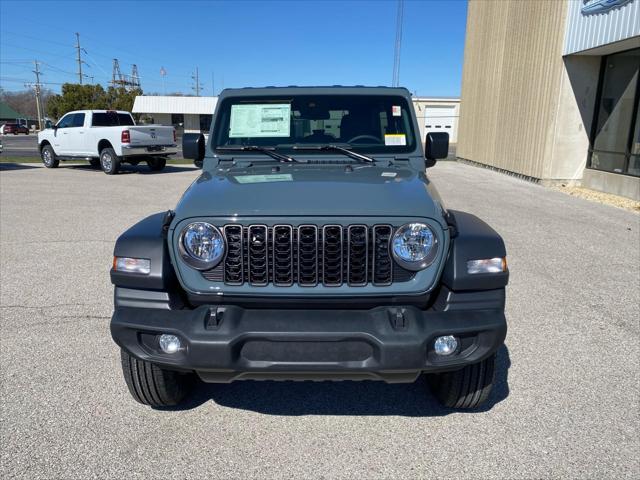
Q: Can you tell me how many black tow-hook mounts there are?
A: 2